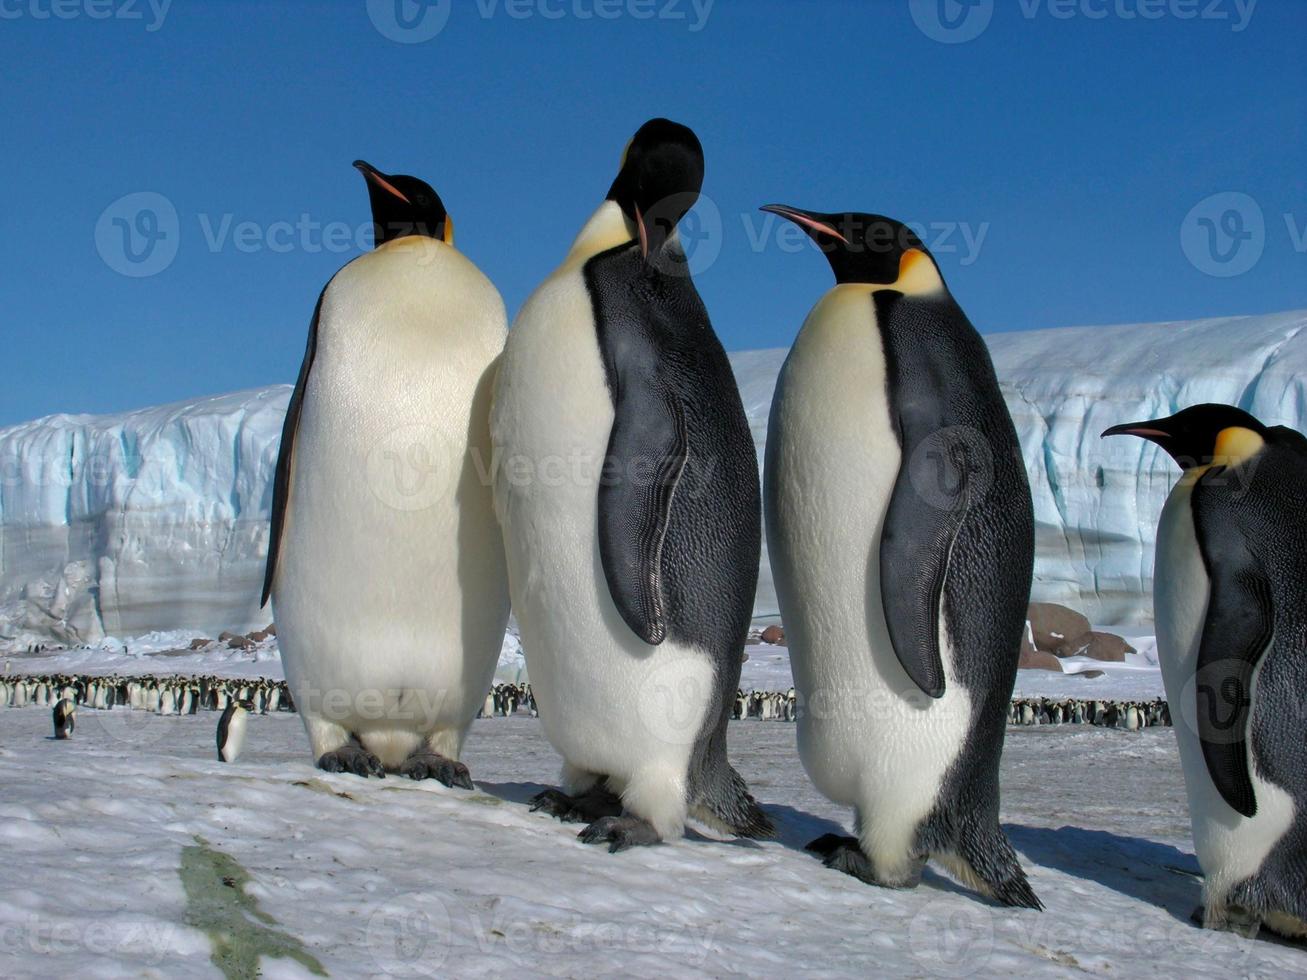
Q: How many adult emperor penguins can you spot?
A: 4